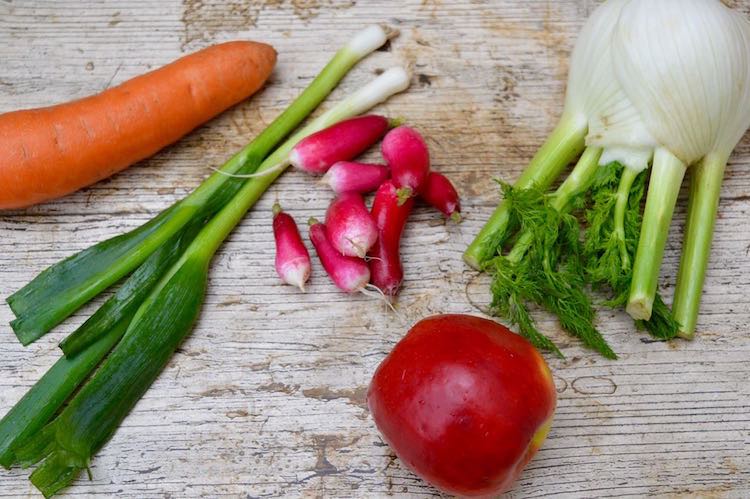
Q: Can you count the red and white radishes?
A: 8